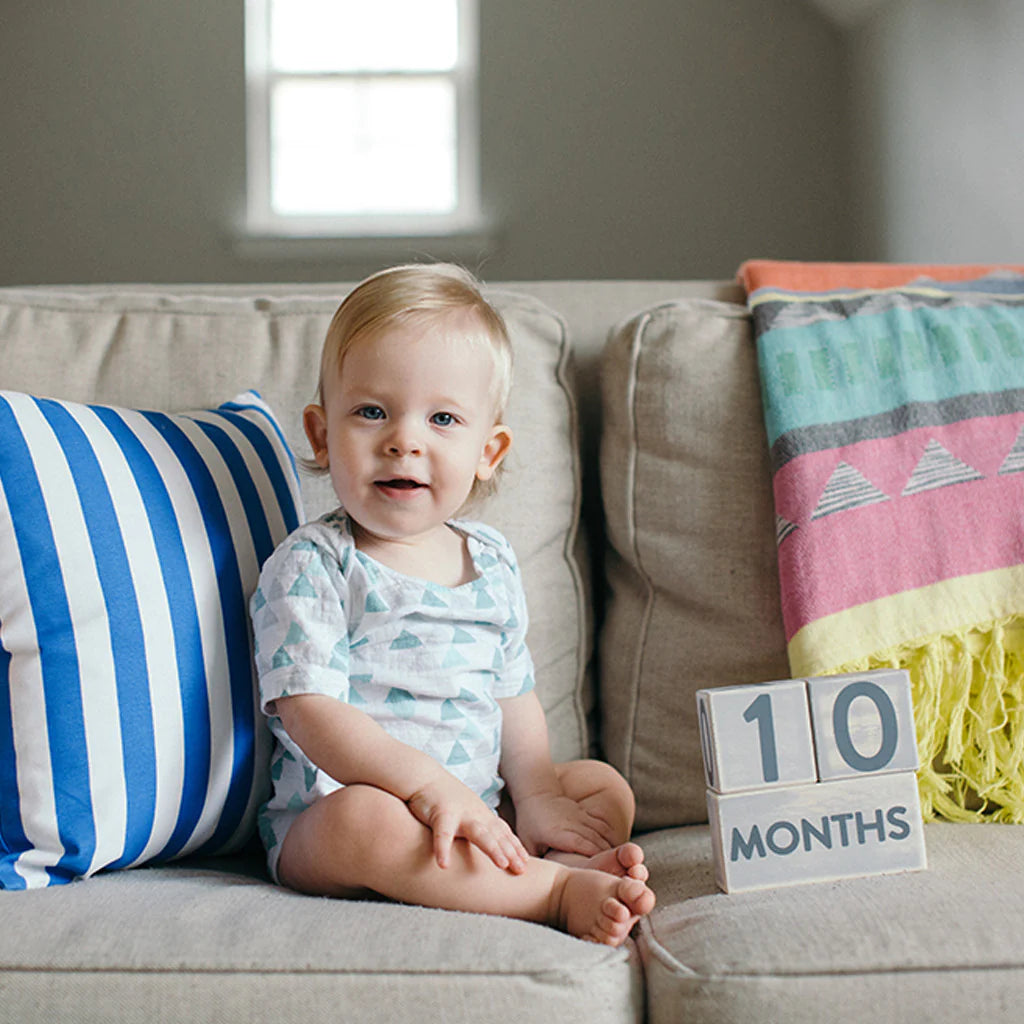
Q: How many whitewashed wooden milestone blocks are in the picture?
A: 3